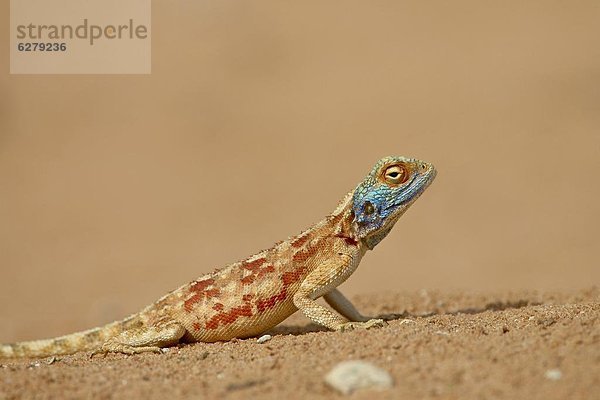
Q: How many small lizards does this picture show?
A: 1